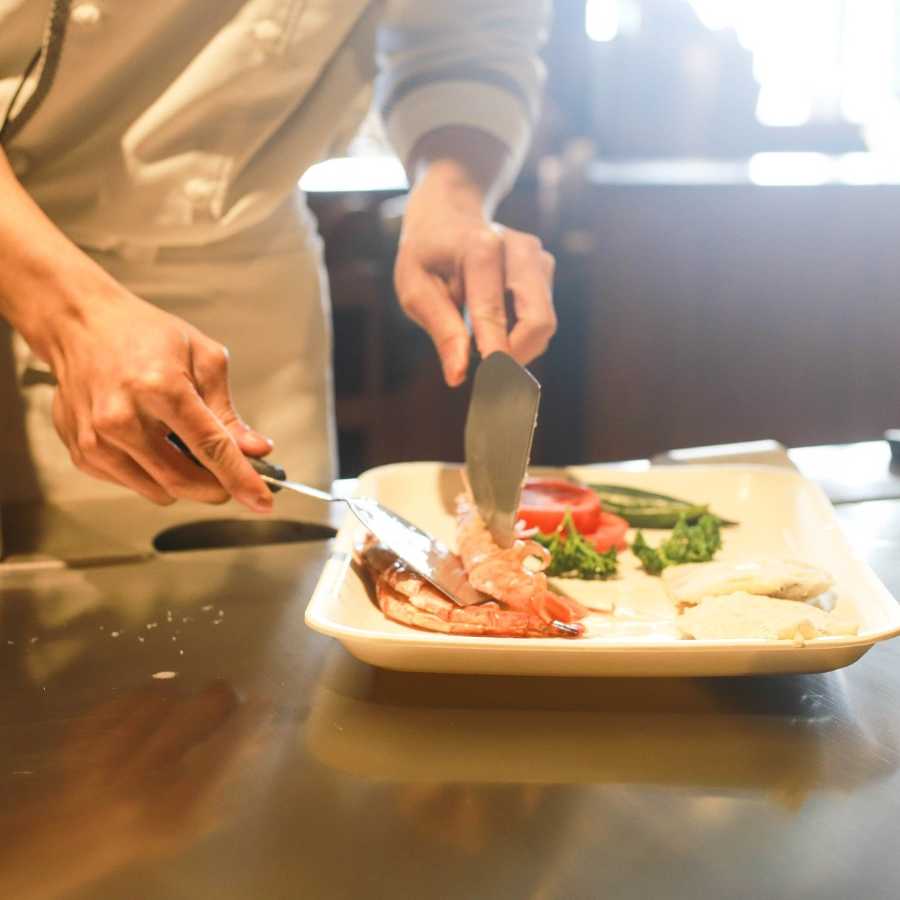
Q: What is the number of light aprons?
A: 1